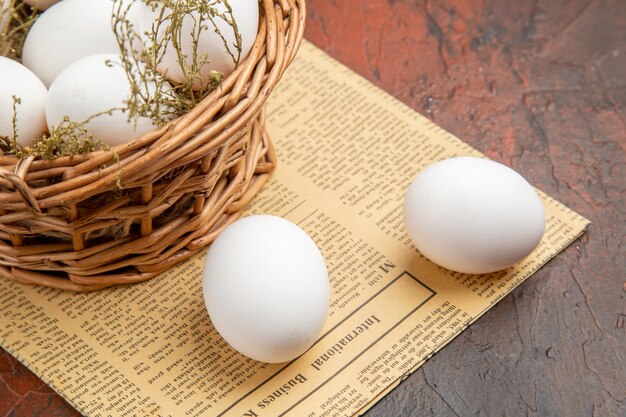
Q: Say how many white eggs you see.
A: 6